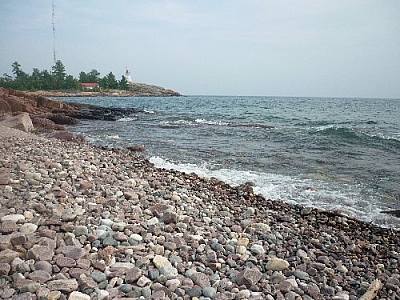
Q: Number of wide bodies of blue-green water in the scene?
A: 1